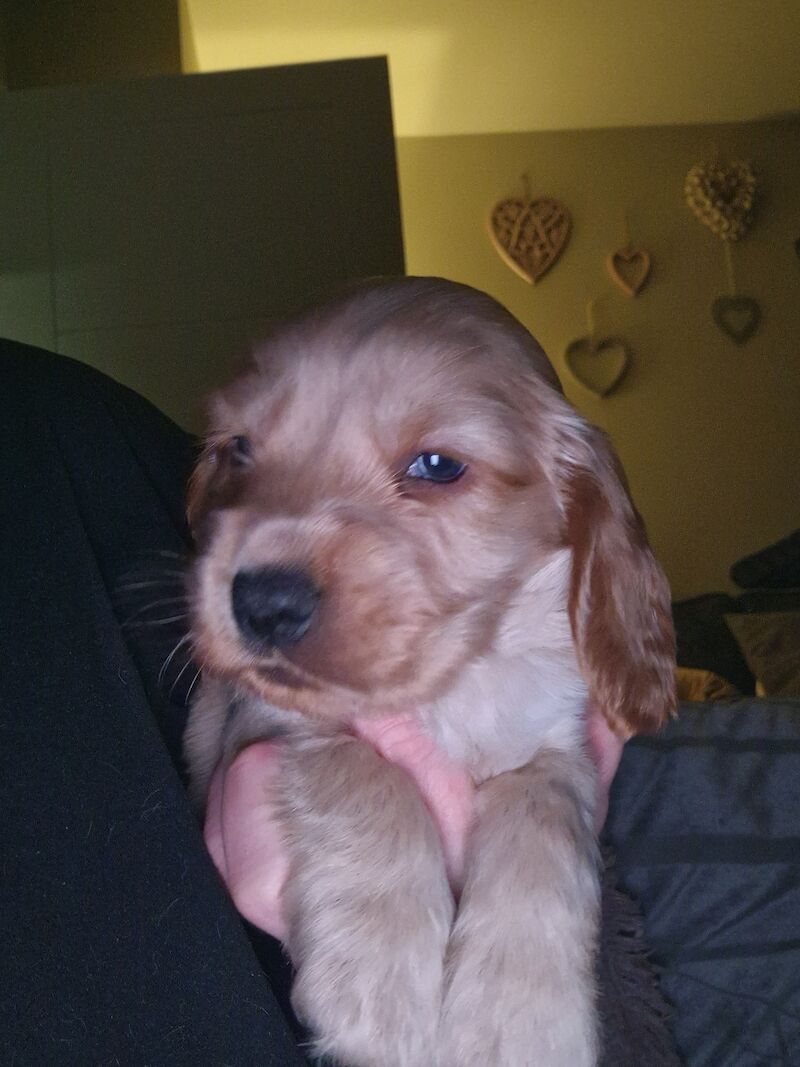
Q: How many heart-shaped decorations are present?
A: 5